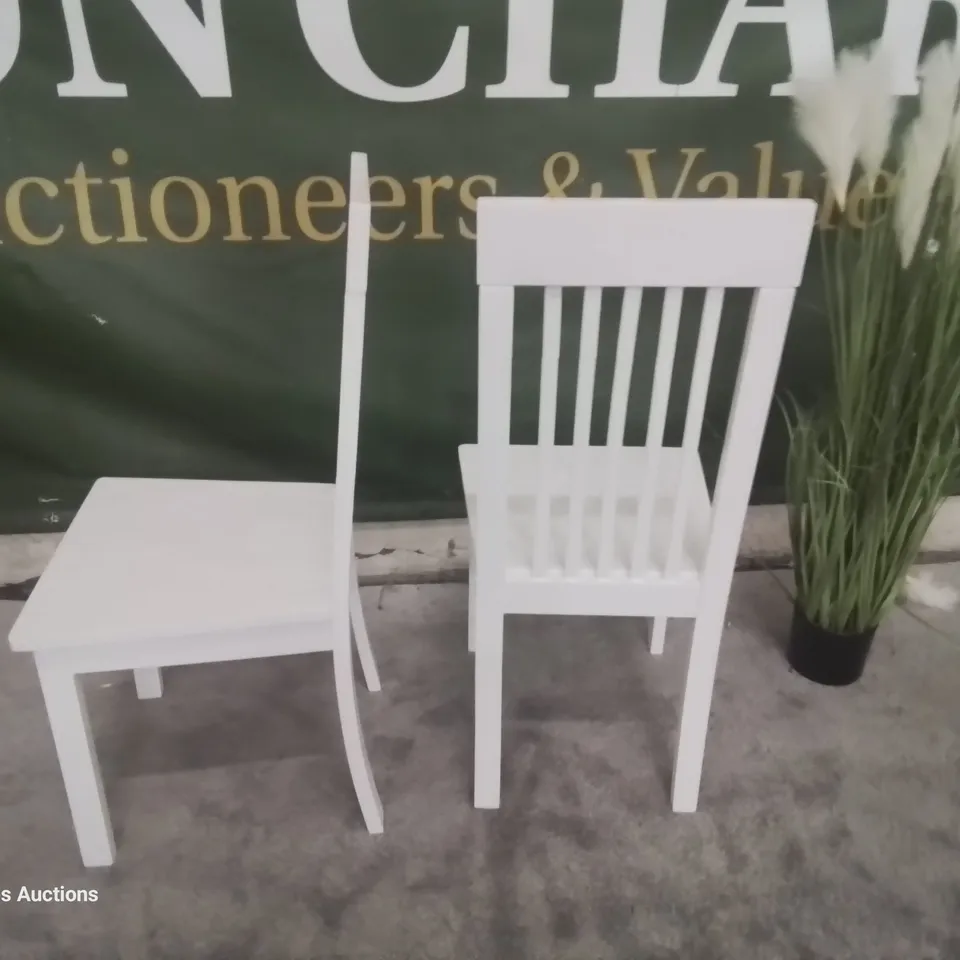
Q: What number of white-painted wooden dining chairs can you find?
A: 2